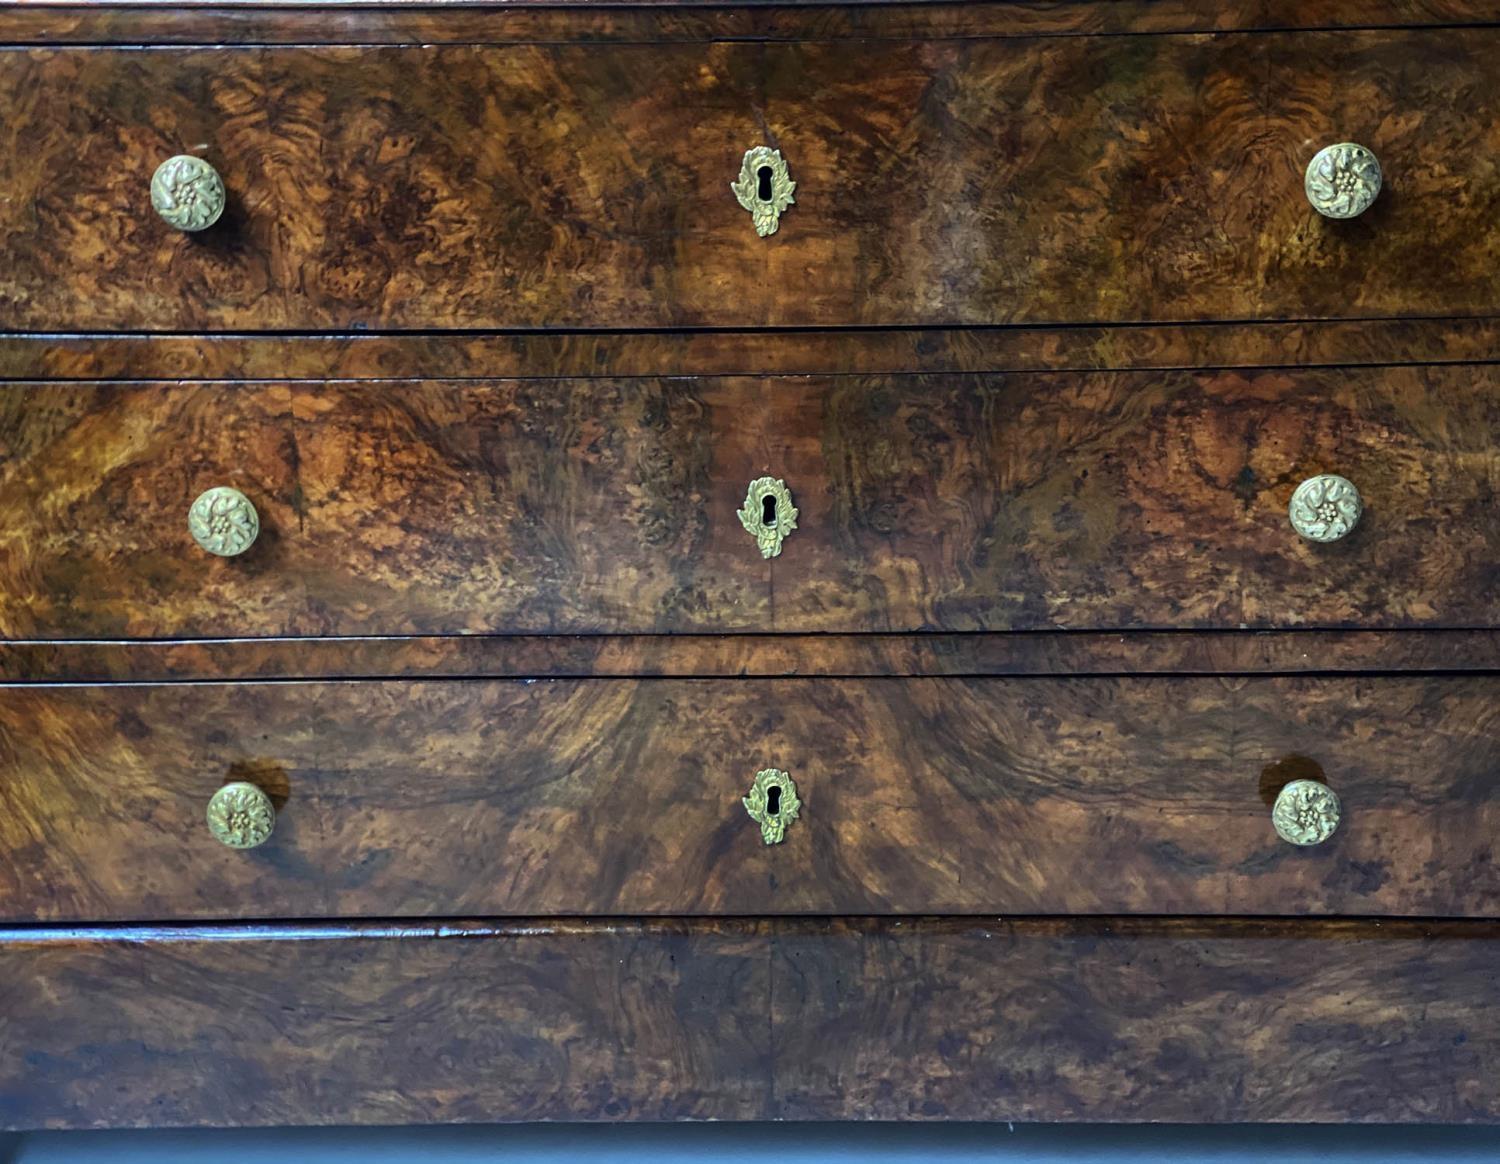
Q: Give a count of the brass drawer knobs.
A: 6